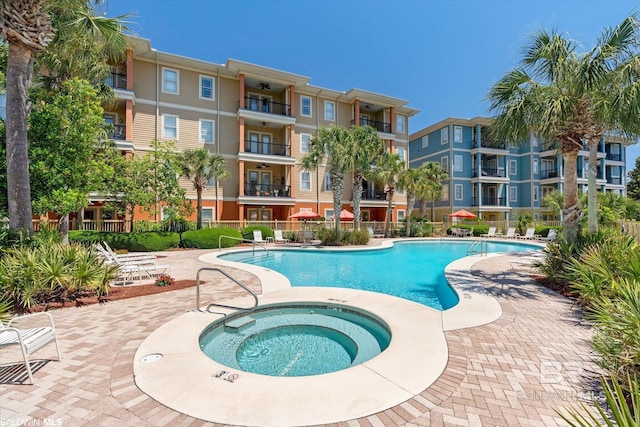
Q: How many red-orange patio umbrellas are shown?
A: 3